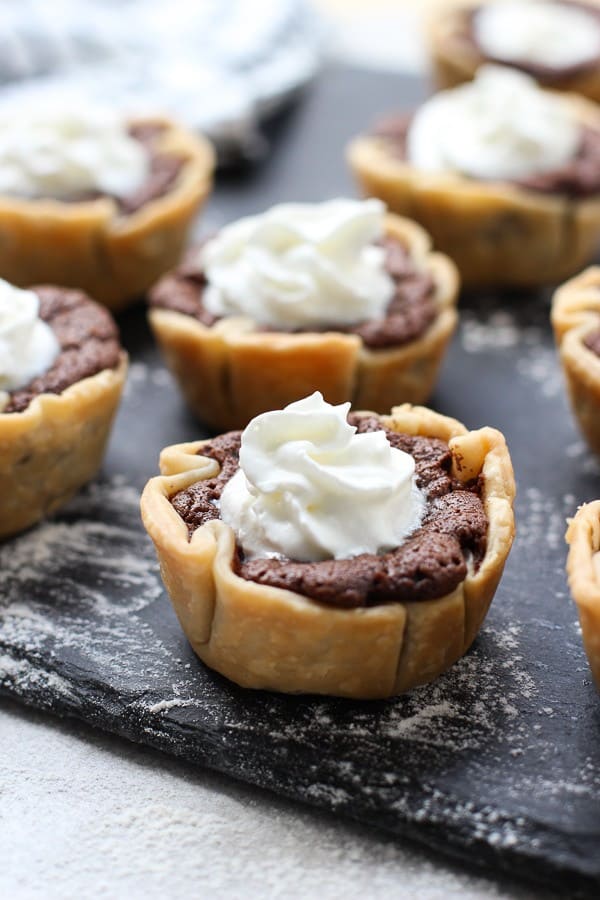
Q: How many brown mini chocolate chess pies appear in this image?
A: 8